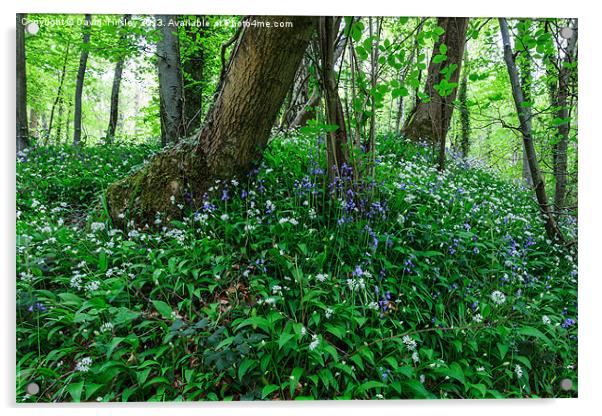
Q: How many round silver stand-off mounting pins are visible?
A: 4